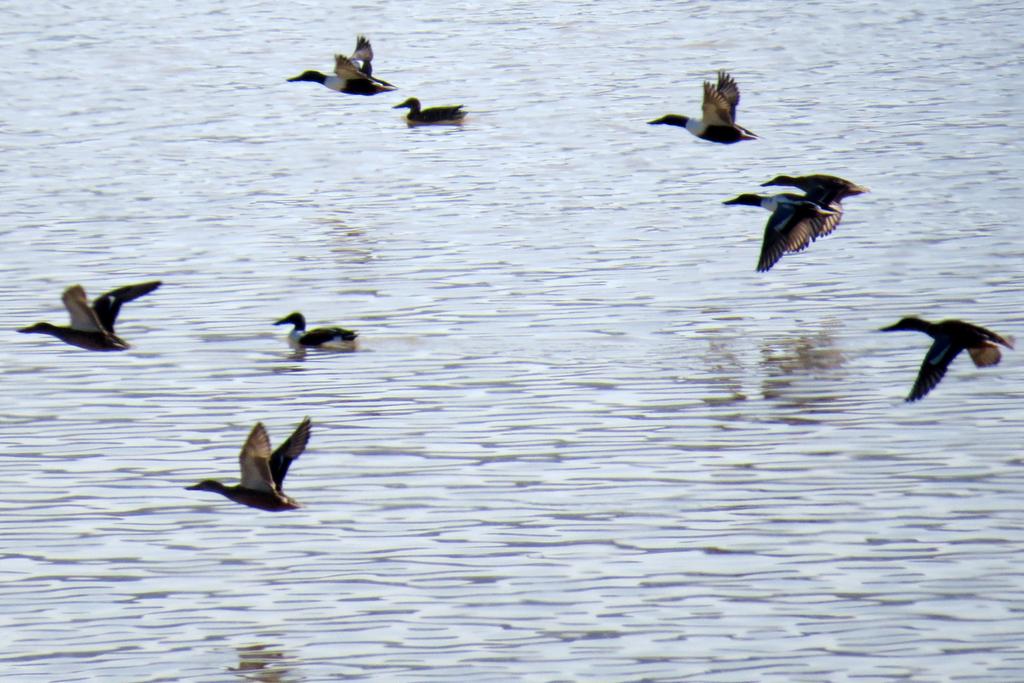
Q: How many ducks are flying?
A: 7